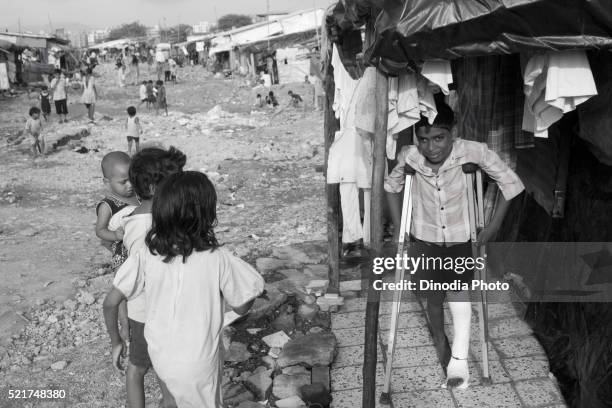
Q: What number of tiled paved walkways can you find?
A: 1